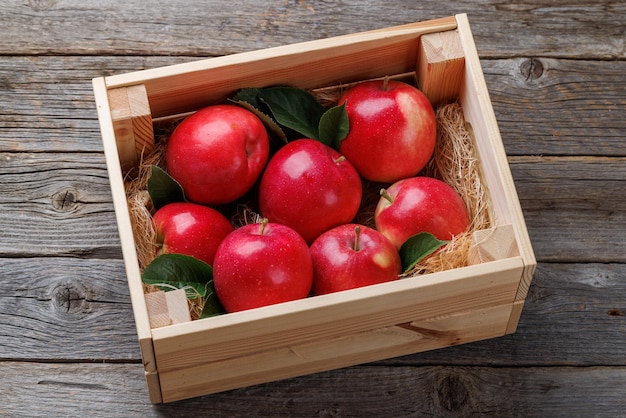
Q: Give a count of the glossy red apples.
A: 7